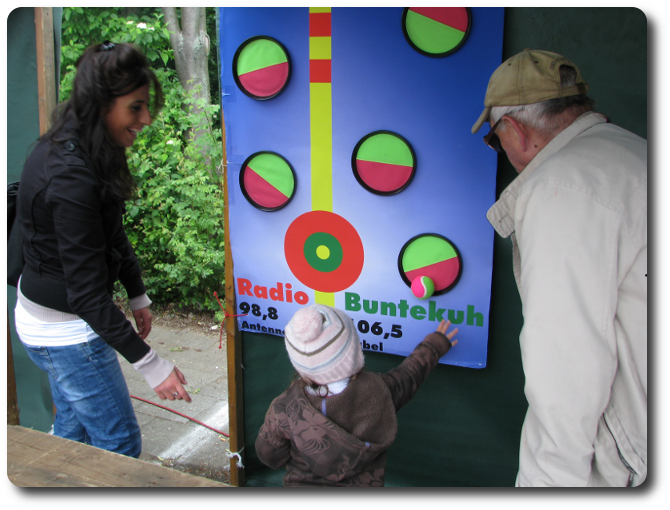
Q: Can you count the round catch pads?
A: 5